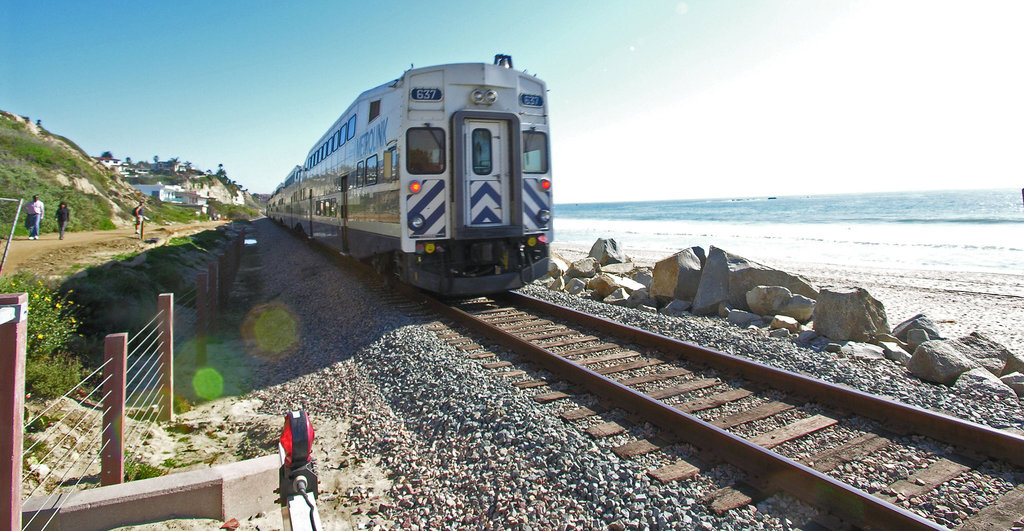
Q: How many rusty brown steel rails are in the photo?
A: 2